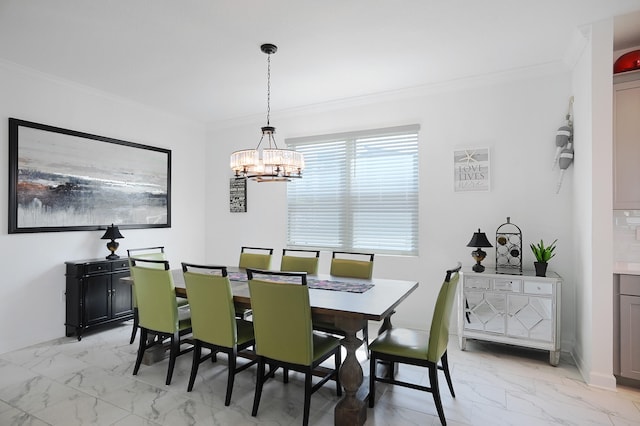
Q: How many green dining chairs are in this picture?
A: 8